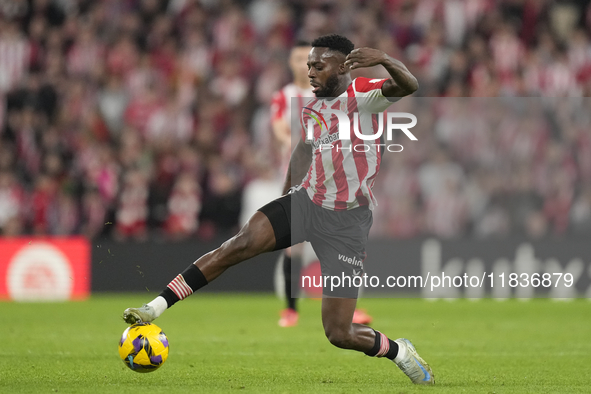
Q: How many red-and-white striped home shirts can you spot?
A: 2